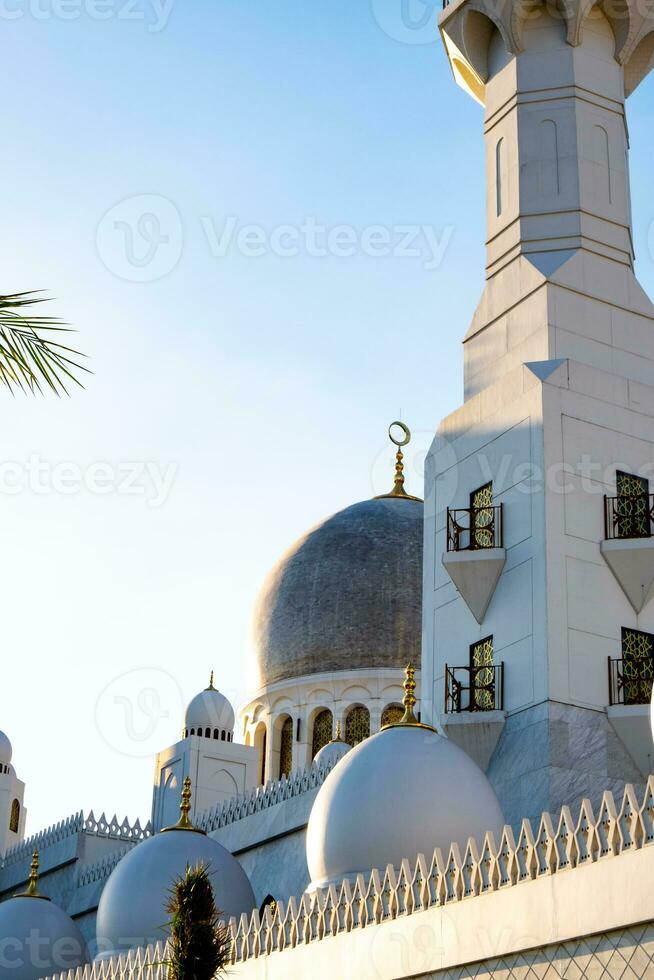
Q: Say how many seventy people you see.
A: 0